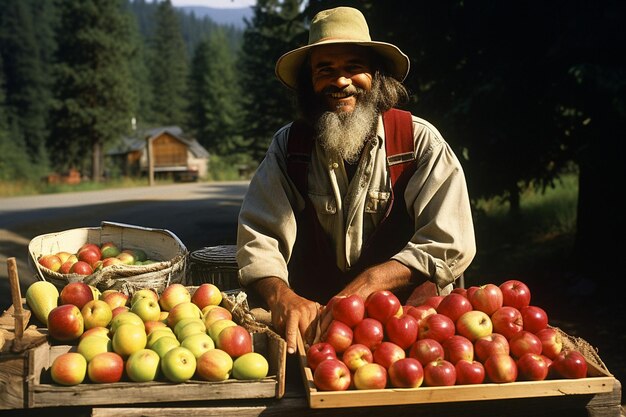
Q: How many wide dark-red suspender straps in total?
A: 2